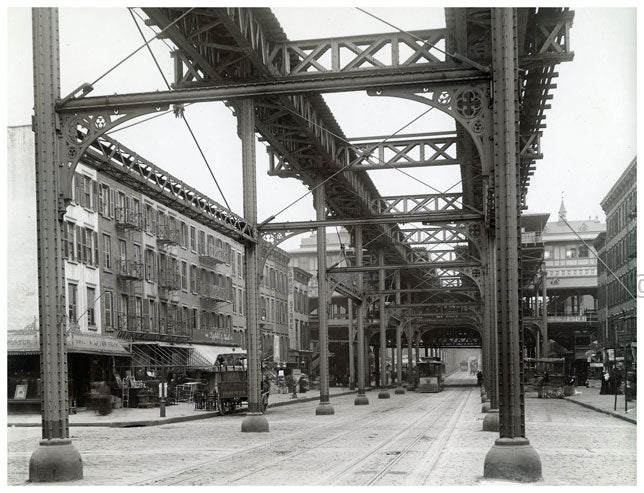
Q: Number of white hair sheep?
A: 0